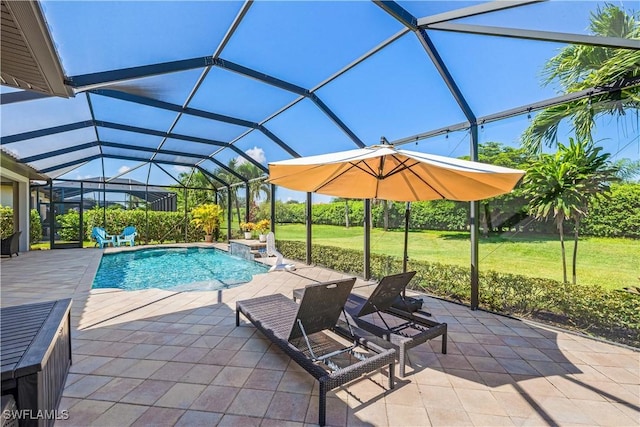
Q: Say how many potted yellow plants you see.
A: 3